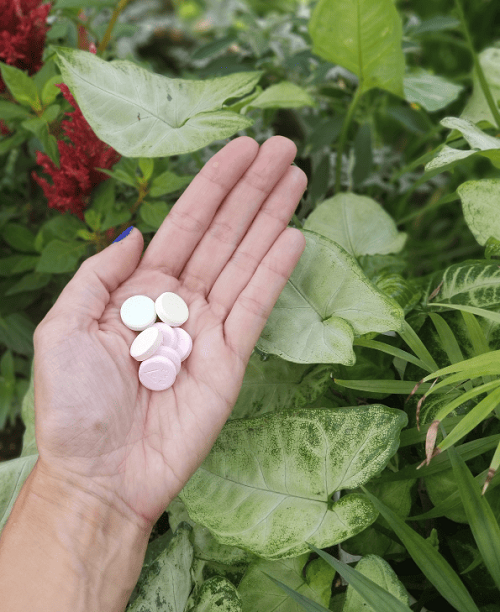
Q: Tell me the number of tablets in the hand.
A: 7